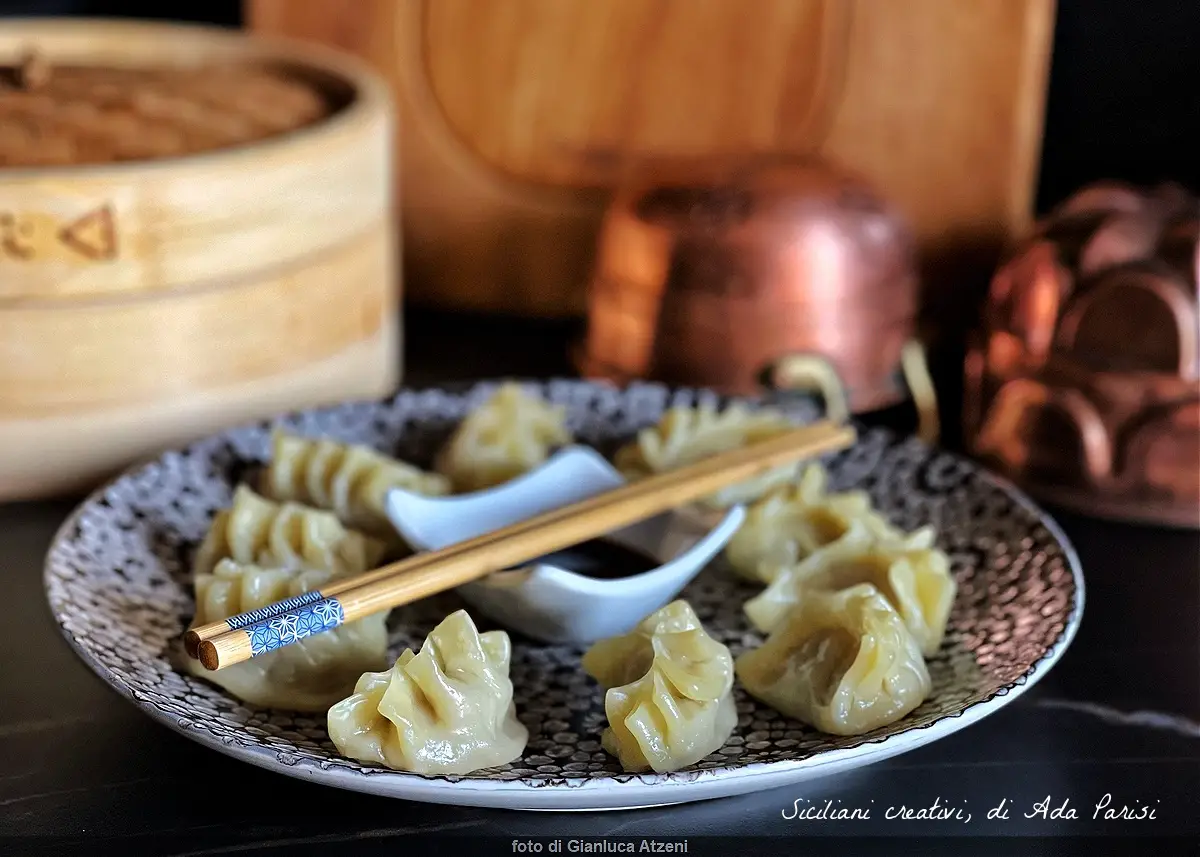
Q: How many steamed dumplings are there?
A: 10